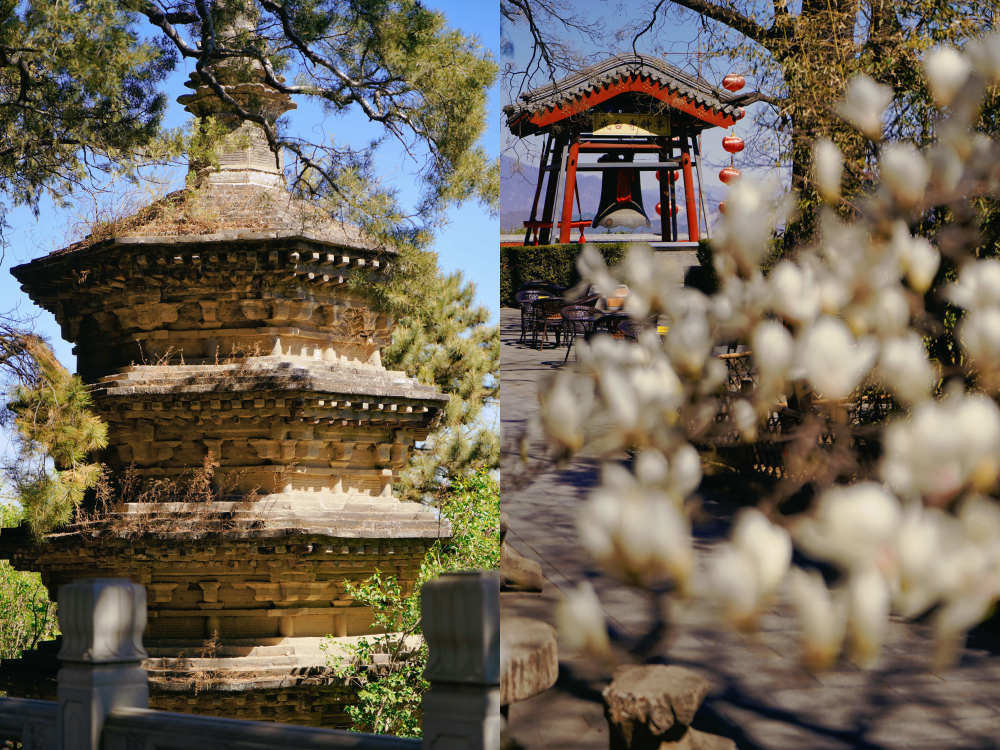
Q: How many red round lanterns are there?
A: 7